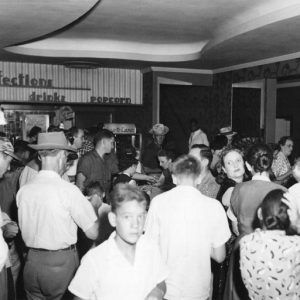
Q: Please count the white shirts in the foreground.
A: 3